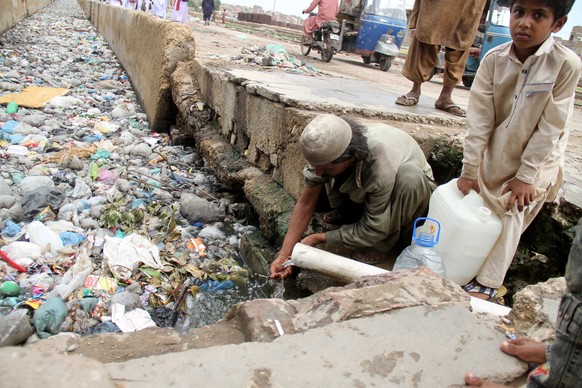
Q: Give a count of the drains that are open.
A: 1